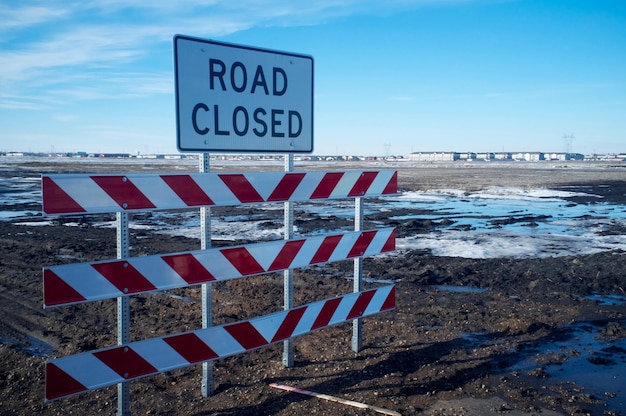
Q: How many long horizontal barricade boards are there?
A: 3